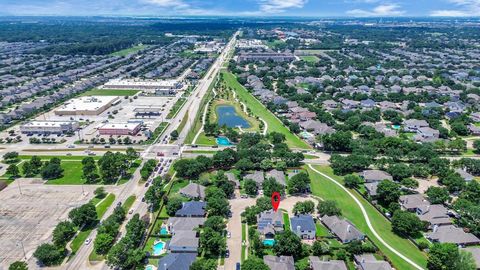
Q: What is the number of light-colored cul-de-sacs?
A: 2